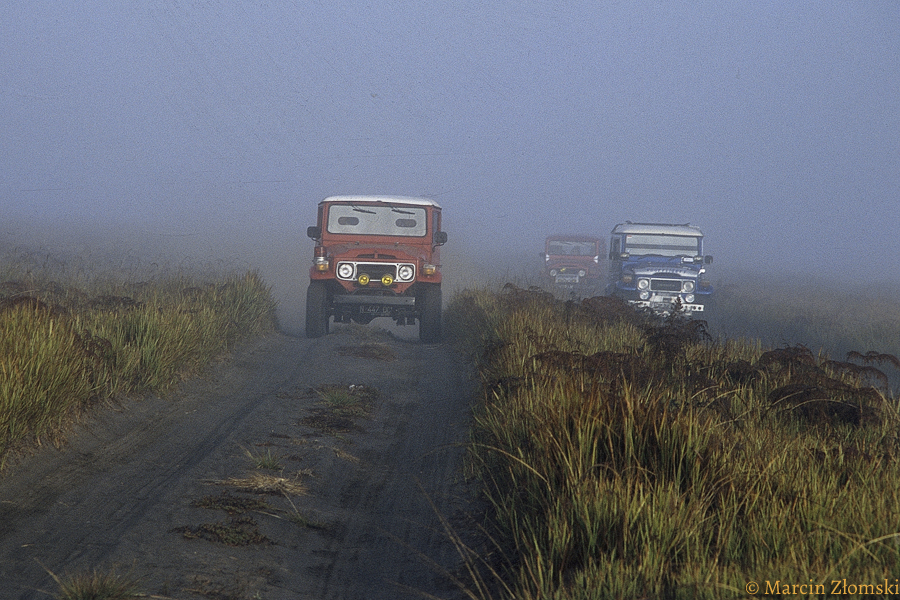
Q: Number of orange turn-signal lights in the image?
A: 4